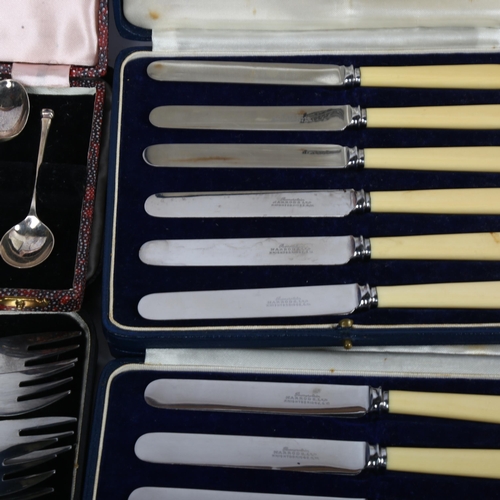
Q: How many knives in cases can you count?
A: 9